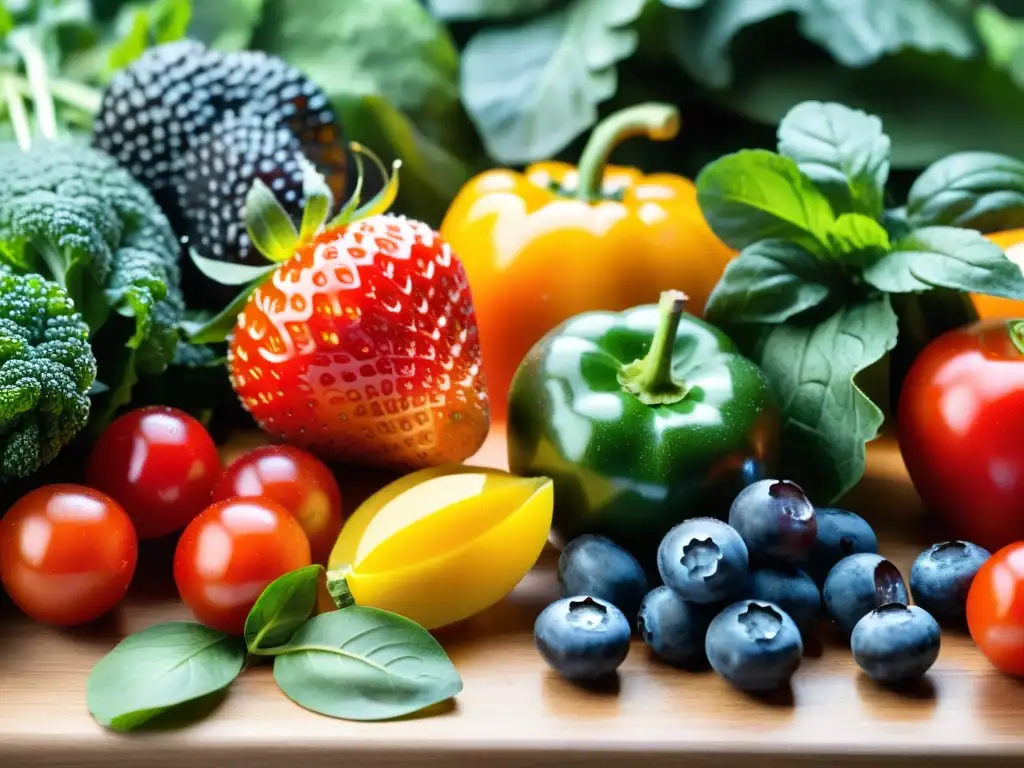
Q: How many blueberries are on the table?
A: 11